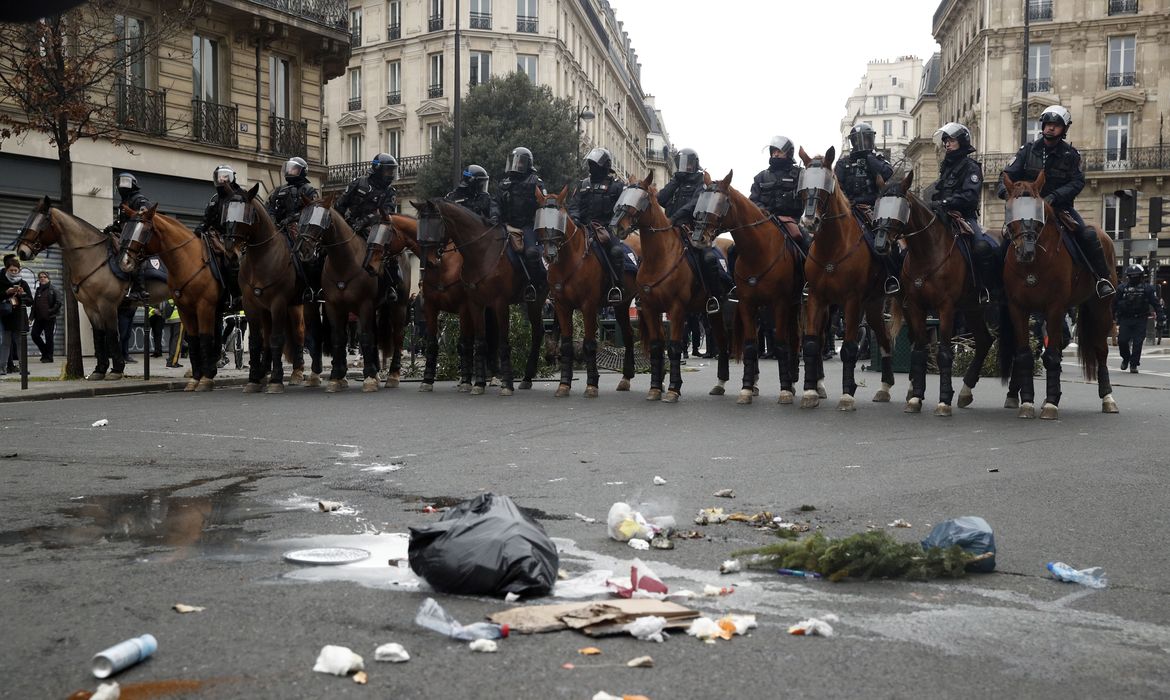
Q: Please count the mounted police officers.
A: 12